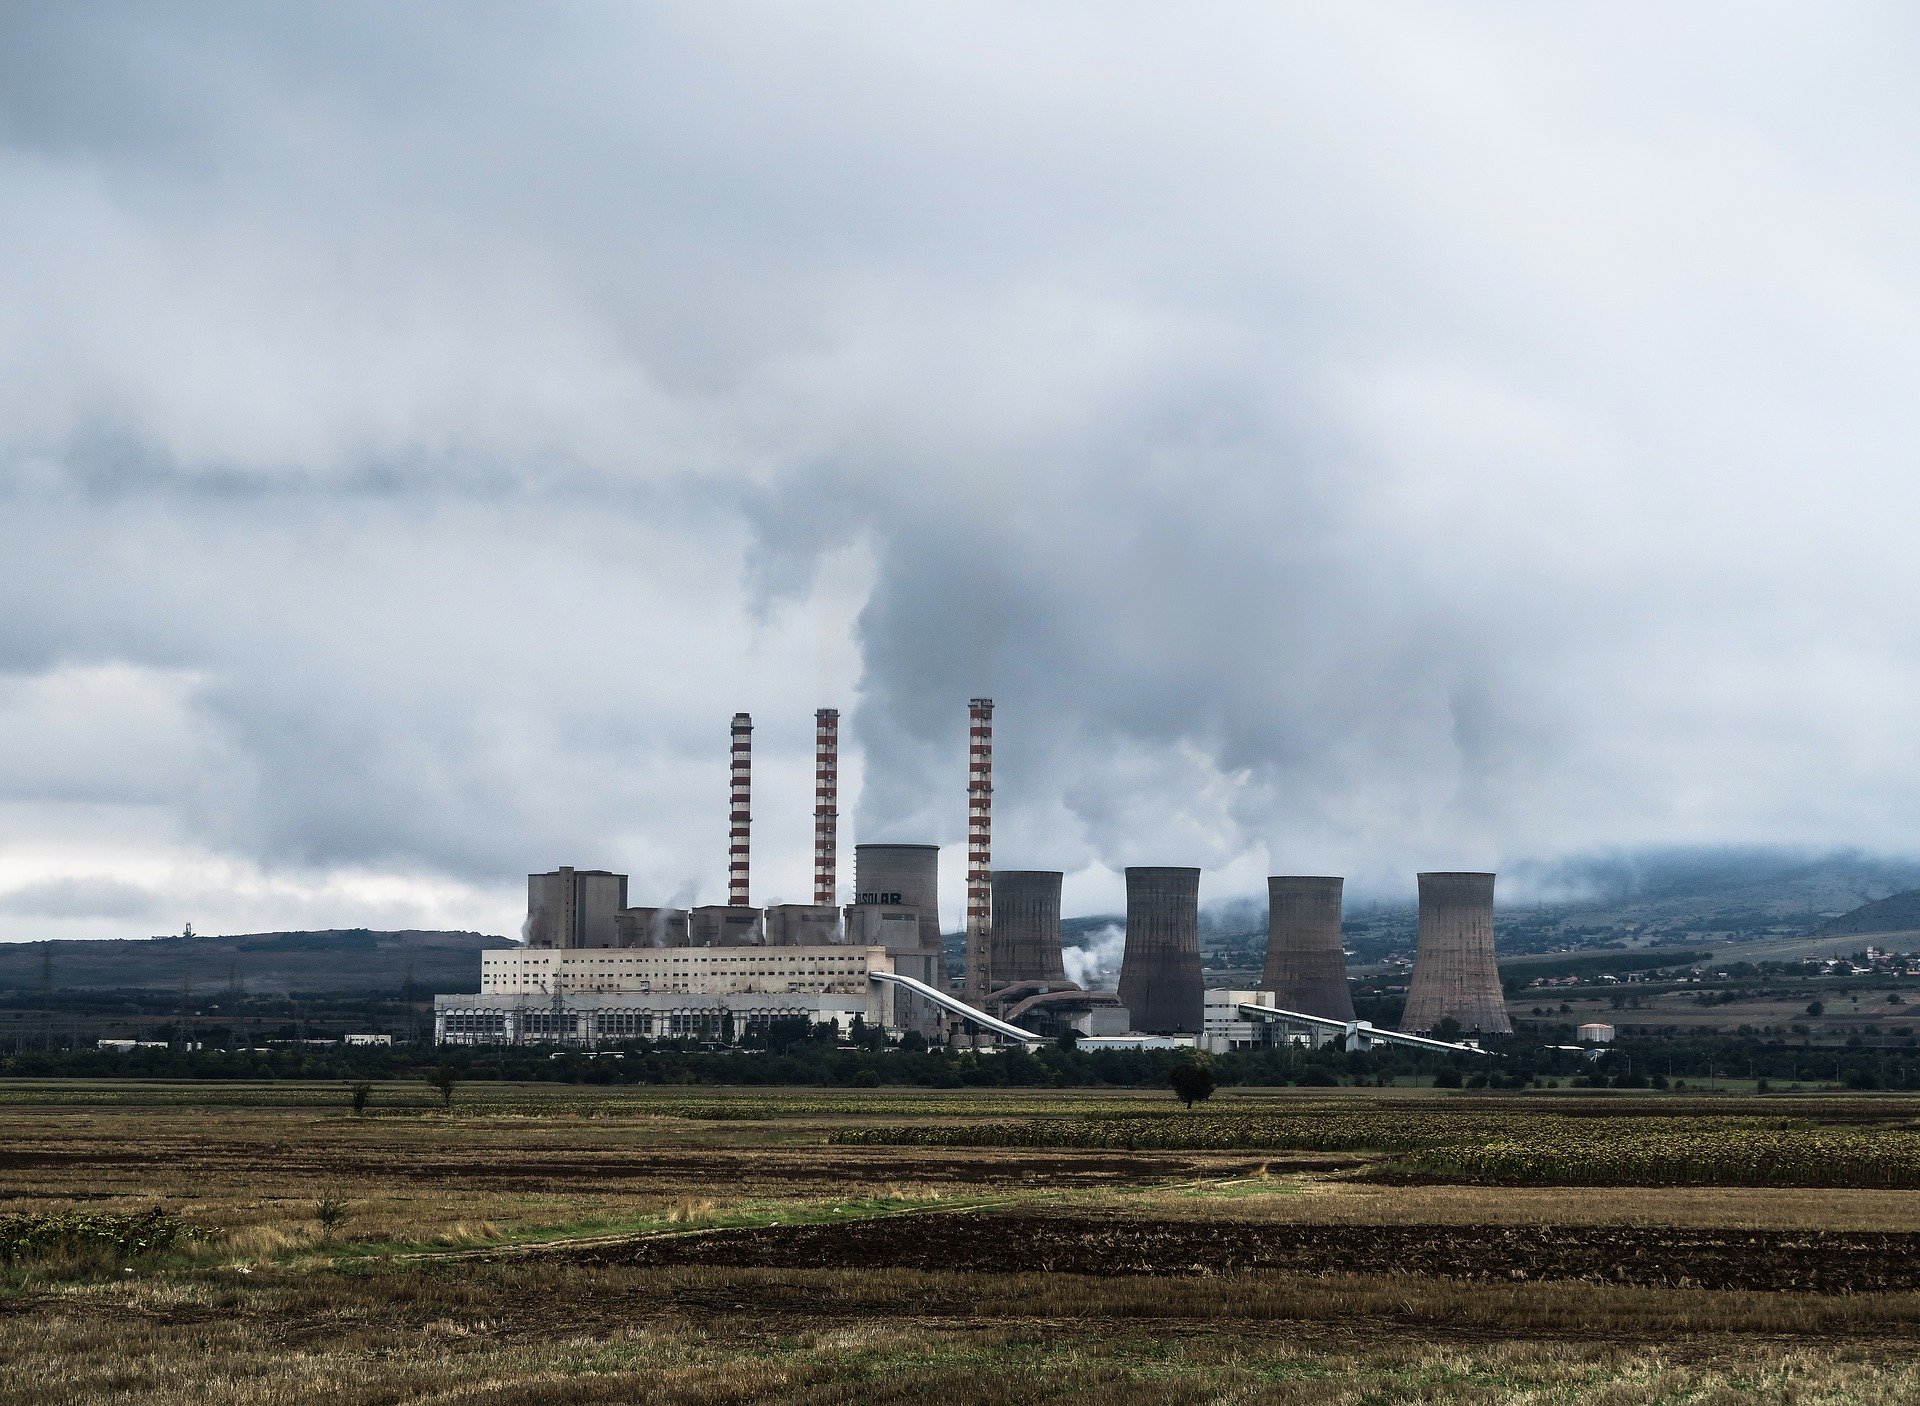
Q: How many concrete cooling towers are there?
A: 5